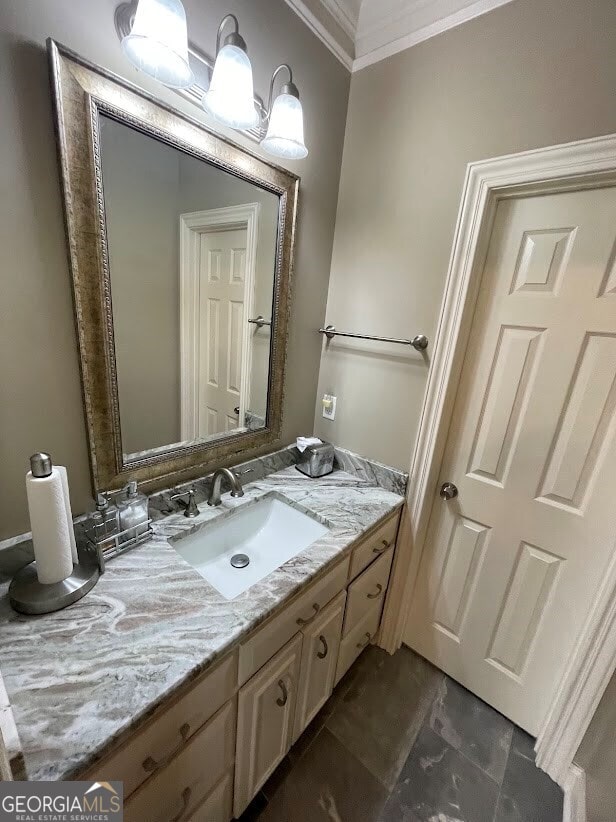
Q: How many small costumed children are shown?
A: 0